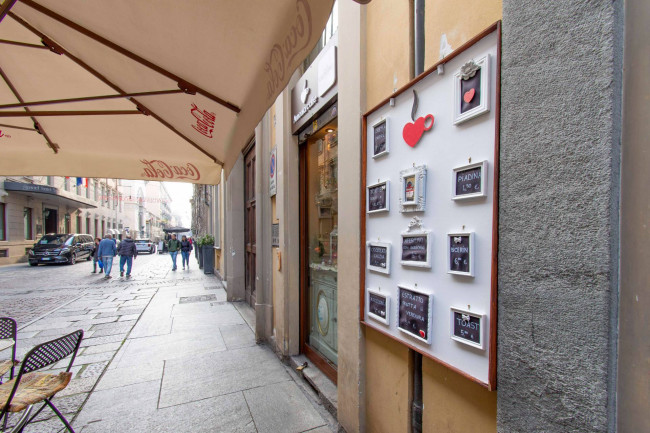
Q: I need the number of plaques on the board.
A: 11